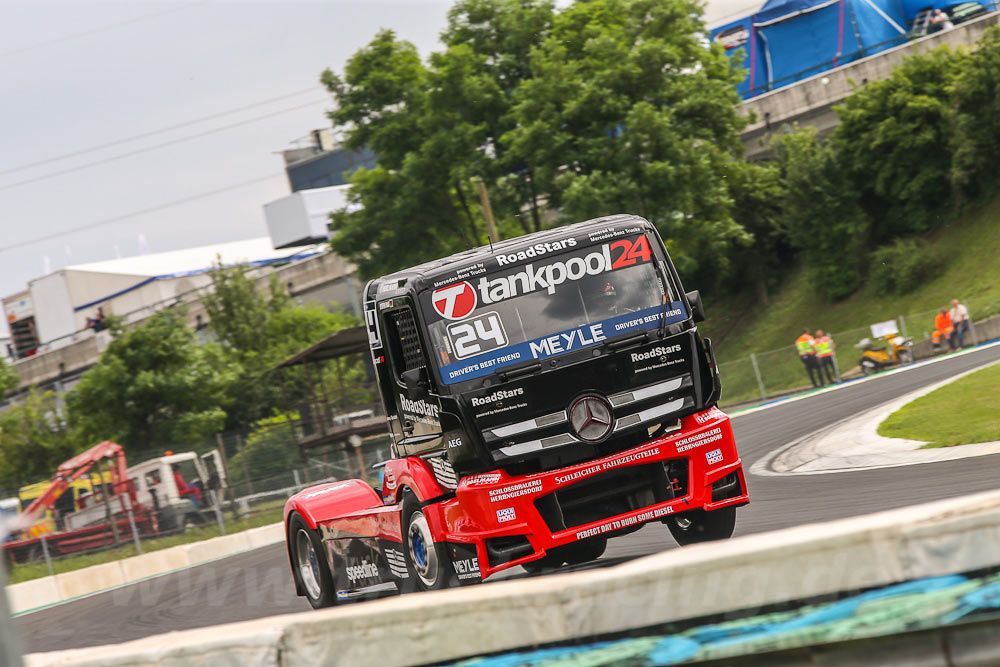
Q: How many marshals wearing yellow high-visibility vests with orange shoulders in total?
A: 2